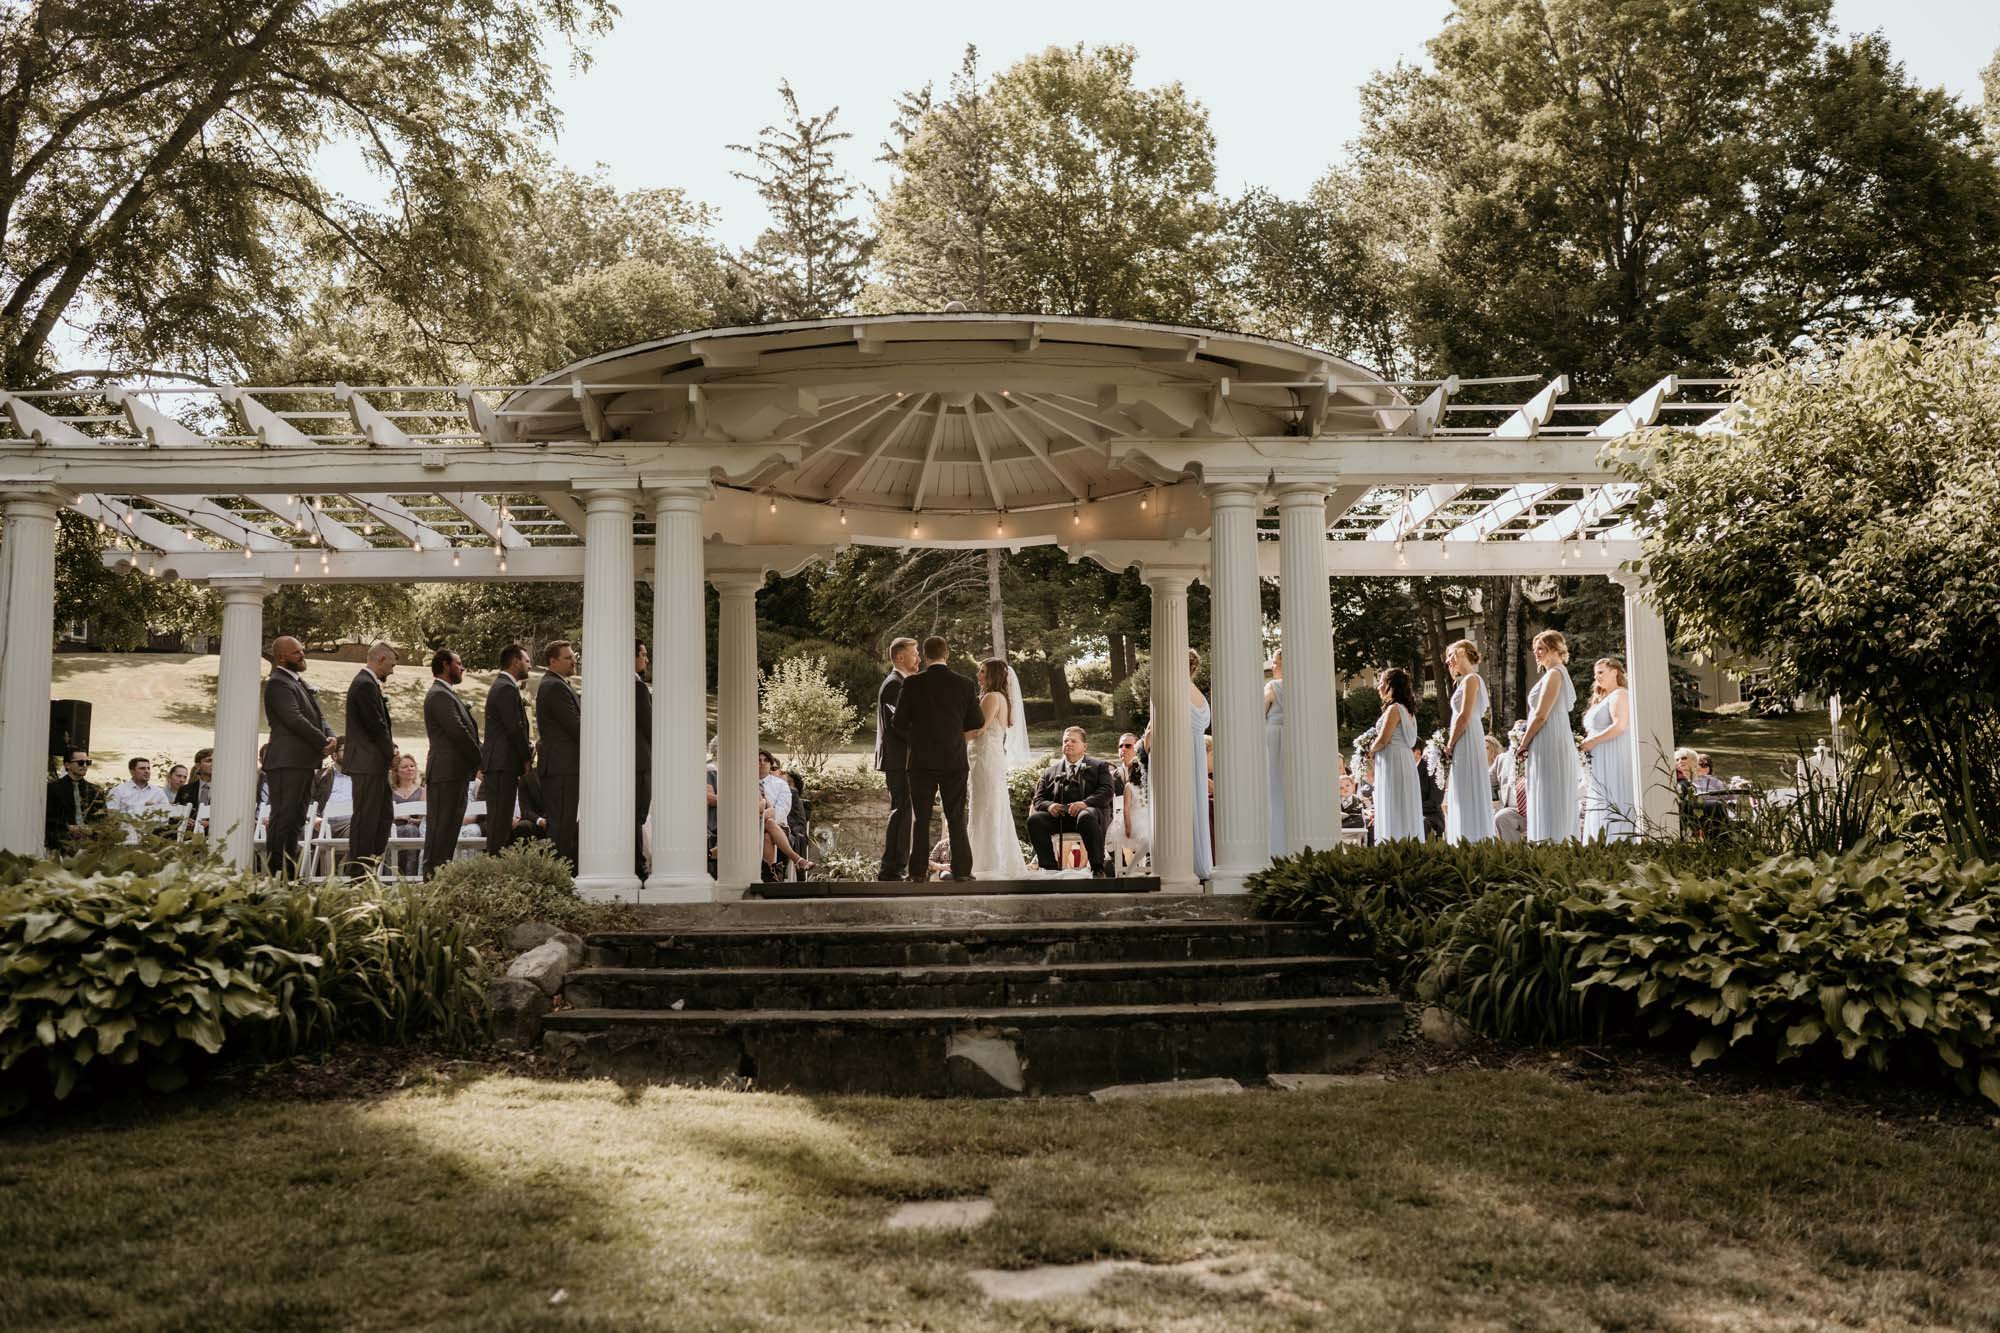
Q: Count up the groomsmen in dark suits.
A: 6